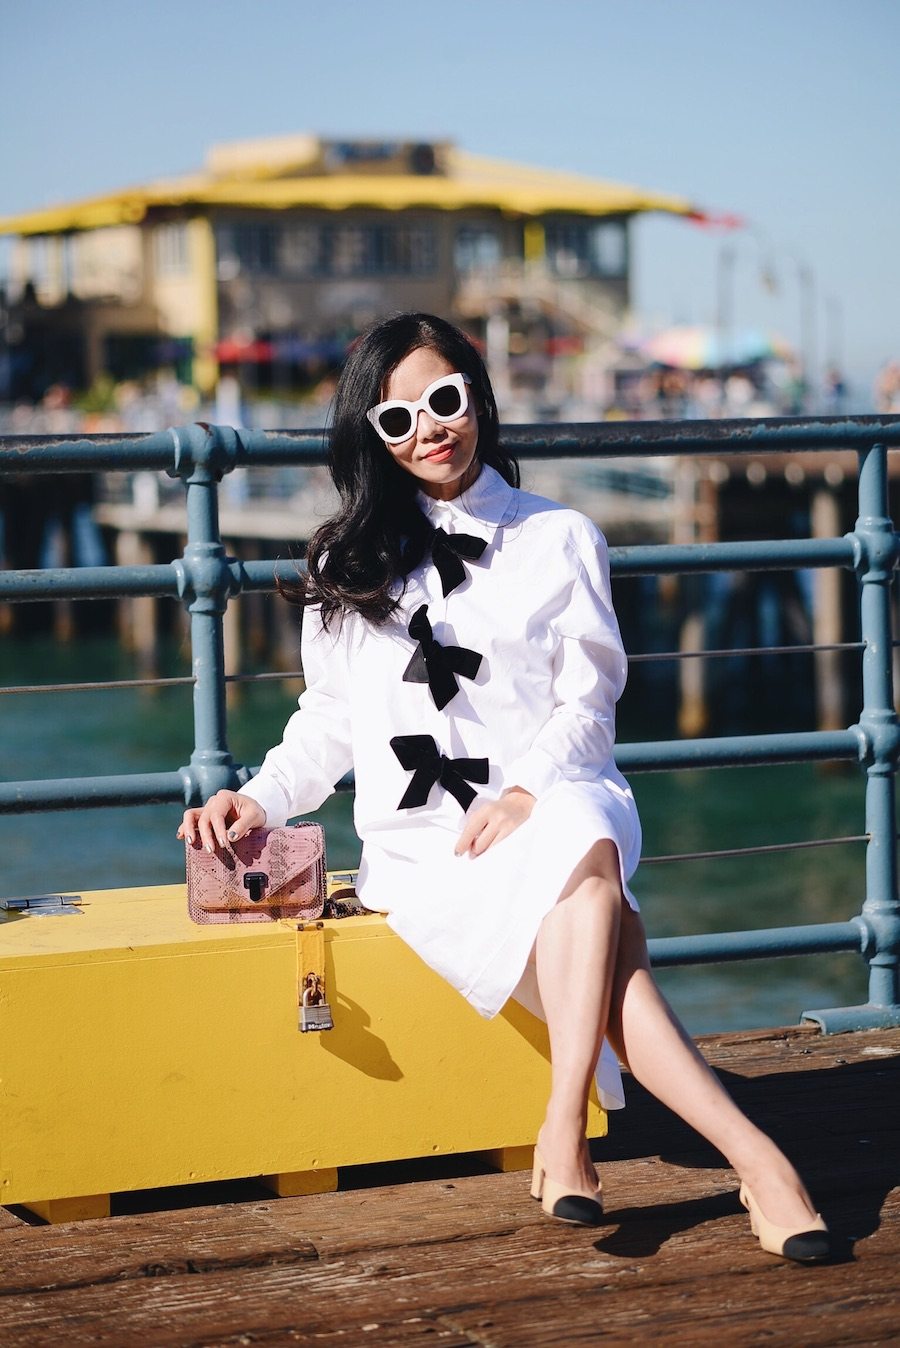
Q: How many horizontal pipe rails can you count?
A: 4